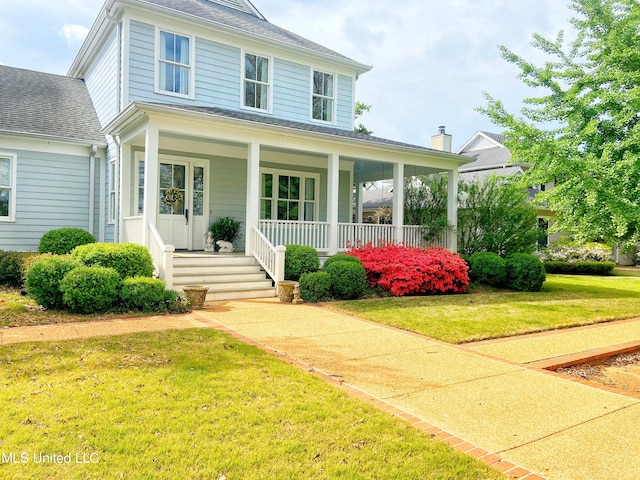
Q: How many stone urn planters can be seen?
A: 2